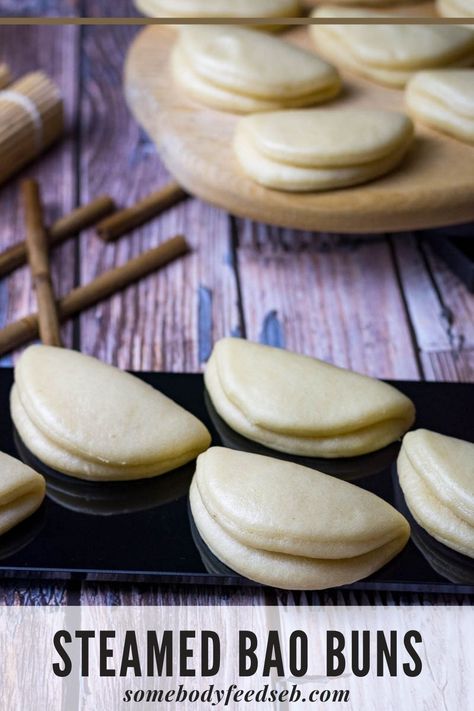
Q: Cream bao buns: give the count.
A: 11